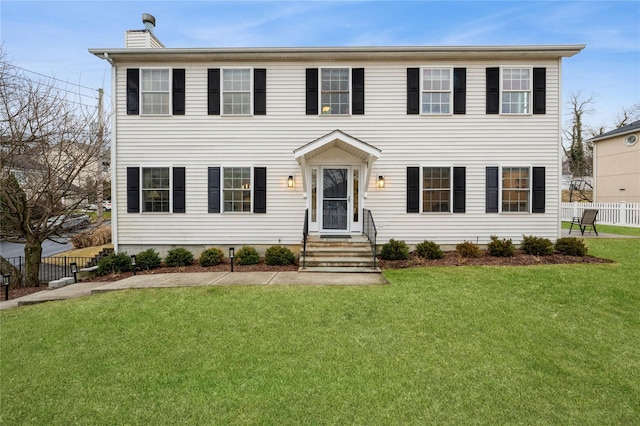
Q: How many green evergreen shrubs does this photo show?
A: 12